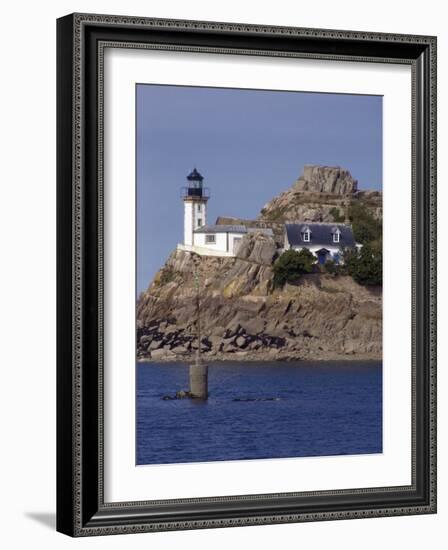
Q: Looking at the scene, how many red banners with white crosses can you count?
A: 0